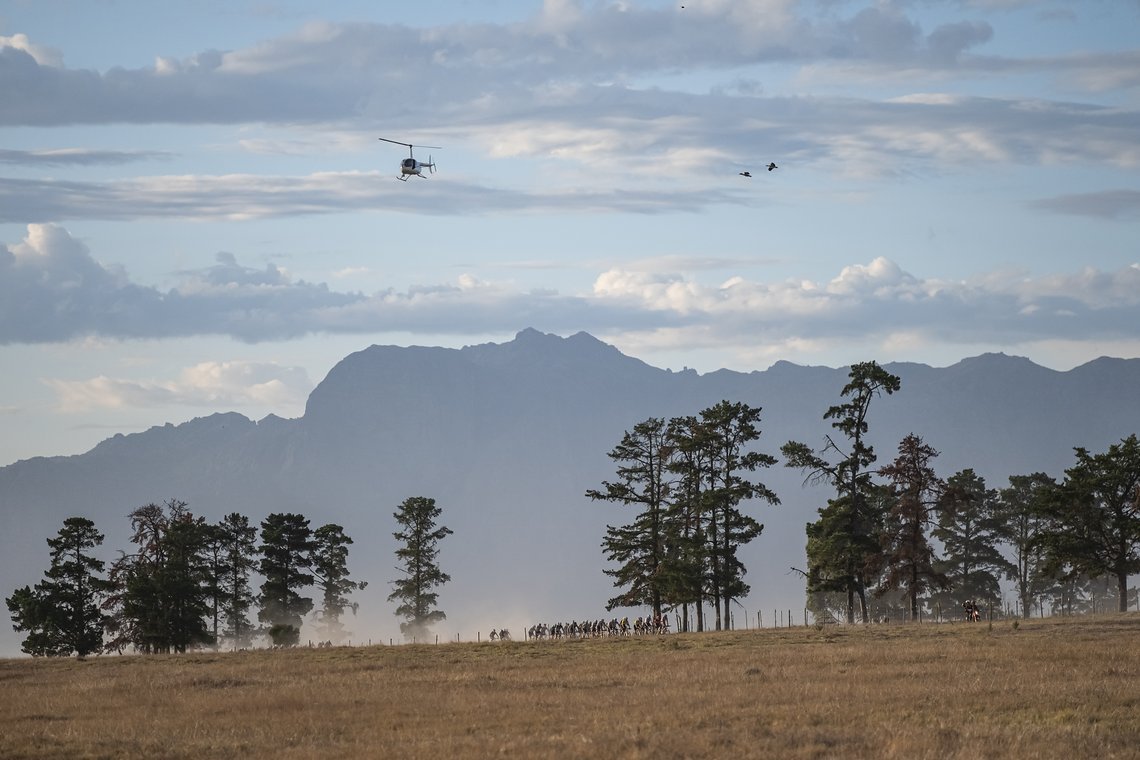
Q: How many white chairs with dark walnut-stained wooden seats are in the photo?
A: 0